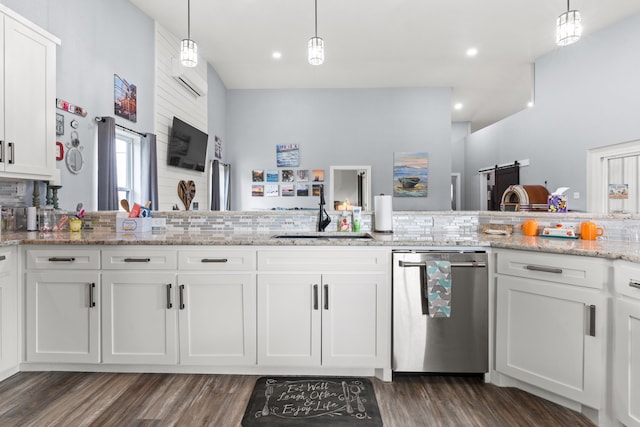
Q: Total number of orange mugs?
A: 2